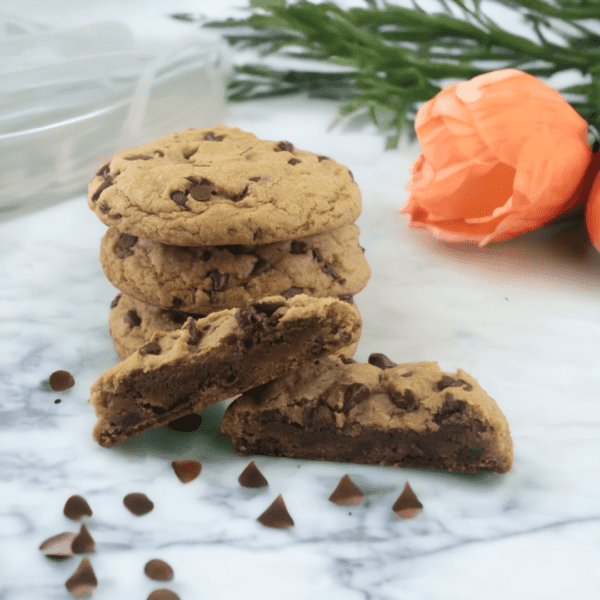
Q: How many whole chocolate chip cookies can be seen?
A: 3